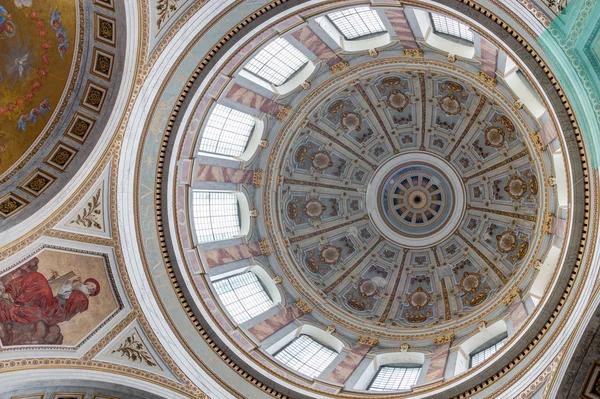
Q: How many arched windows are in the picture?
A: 12